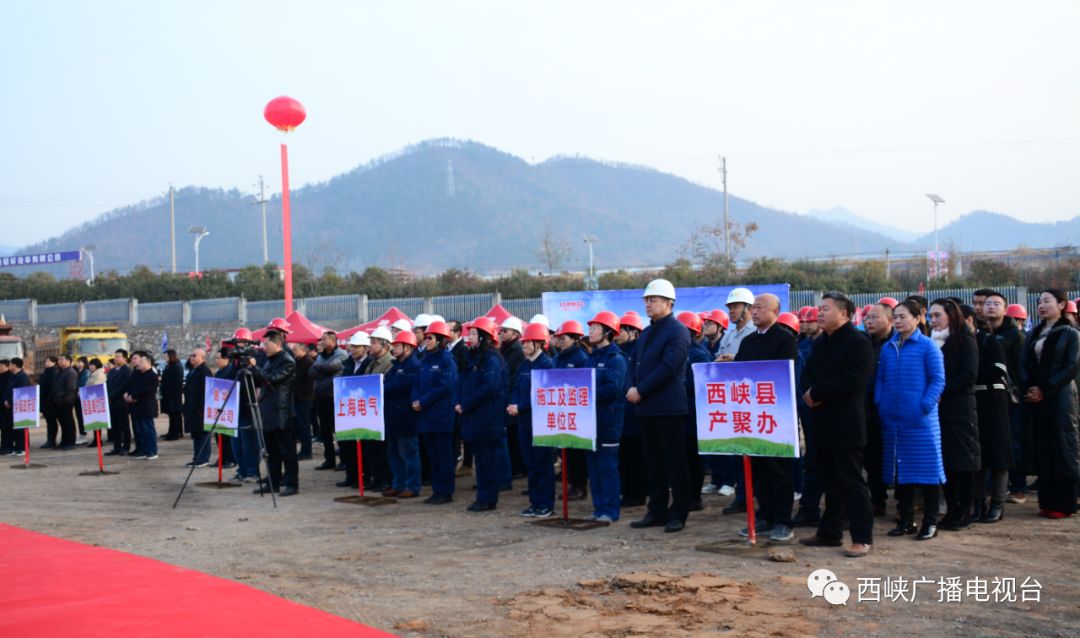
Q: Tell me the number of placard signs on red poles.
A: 6